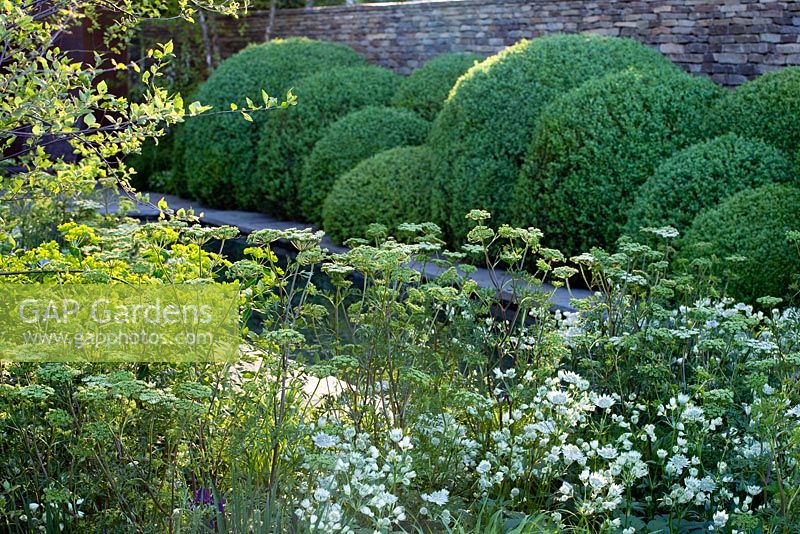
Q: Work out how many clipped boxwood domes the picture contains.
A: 10